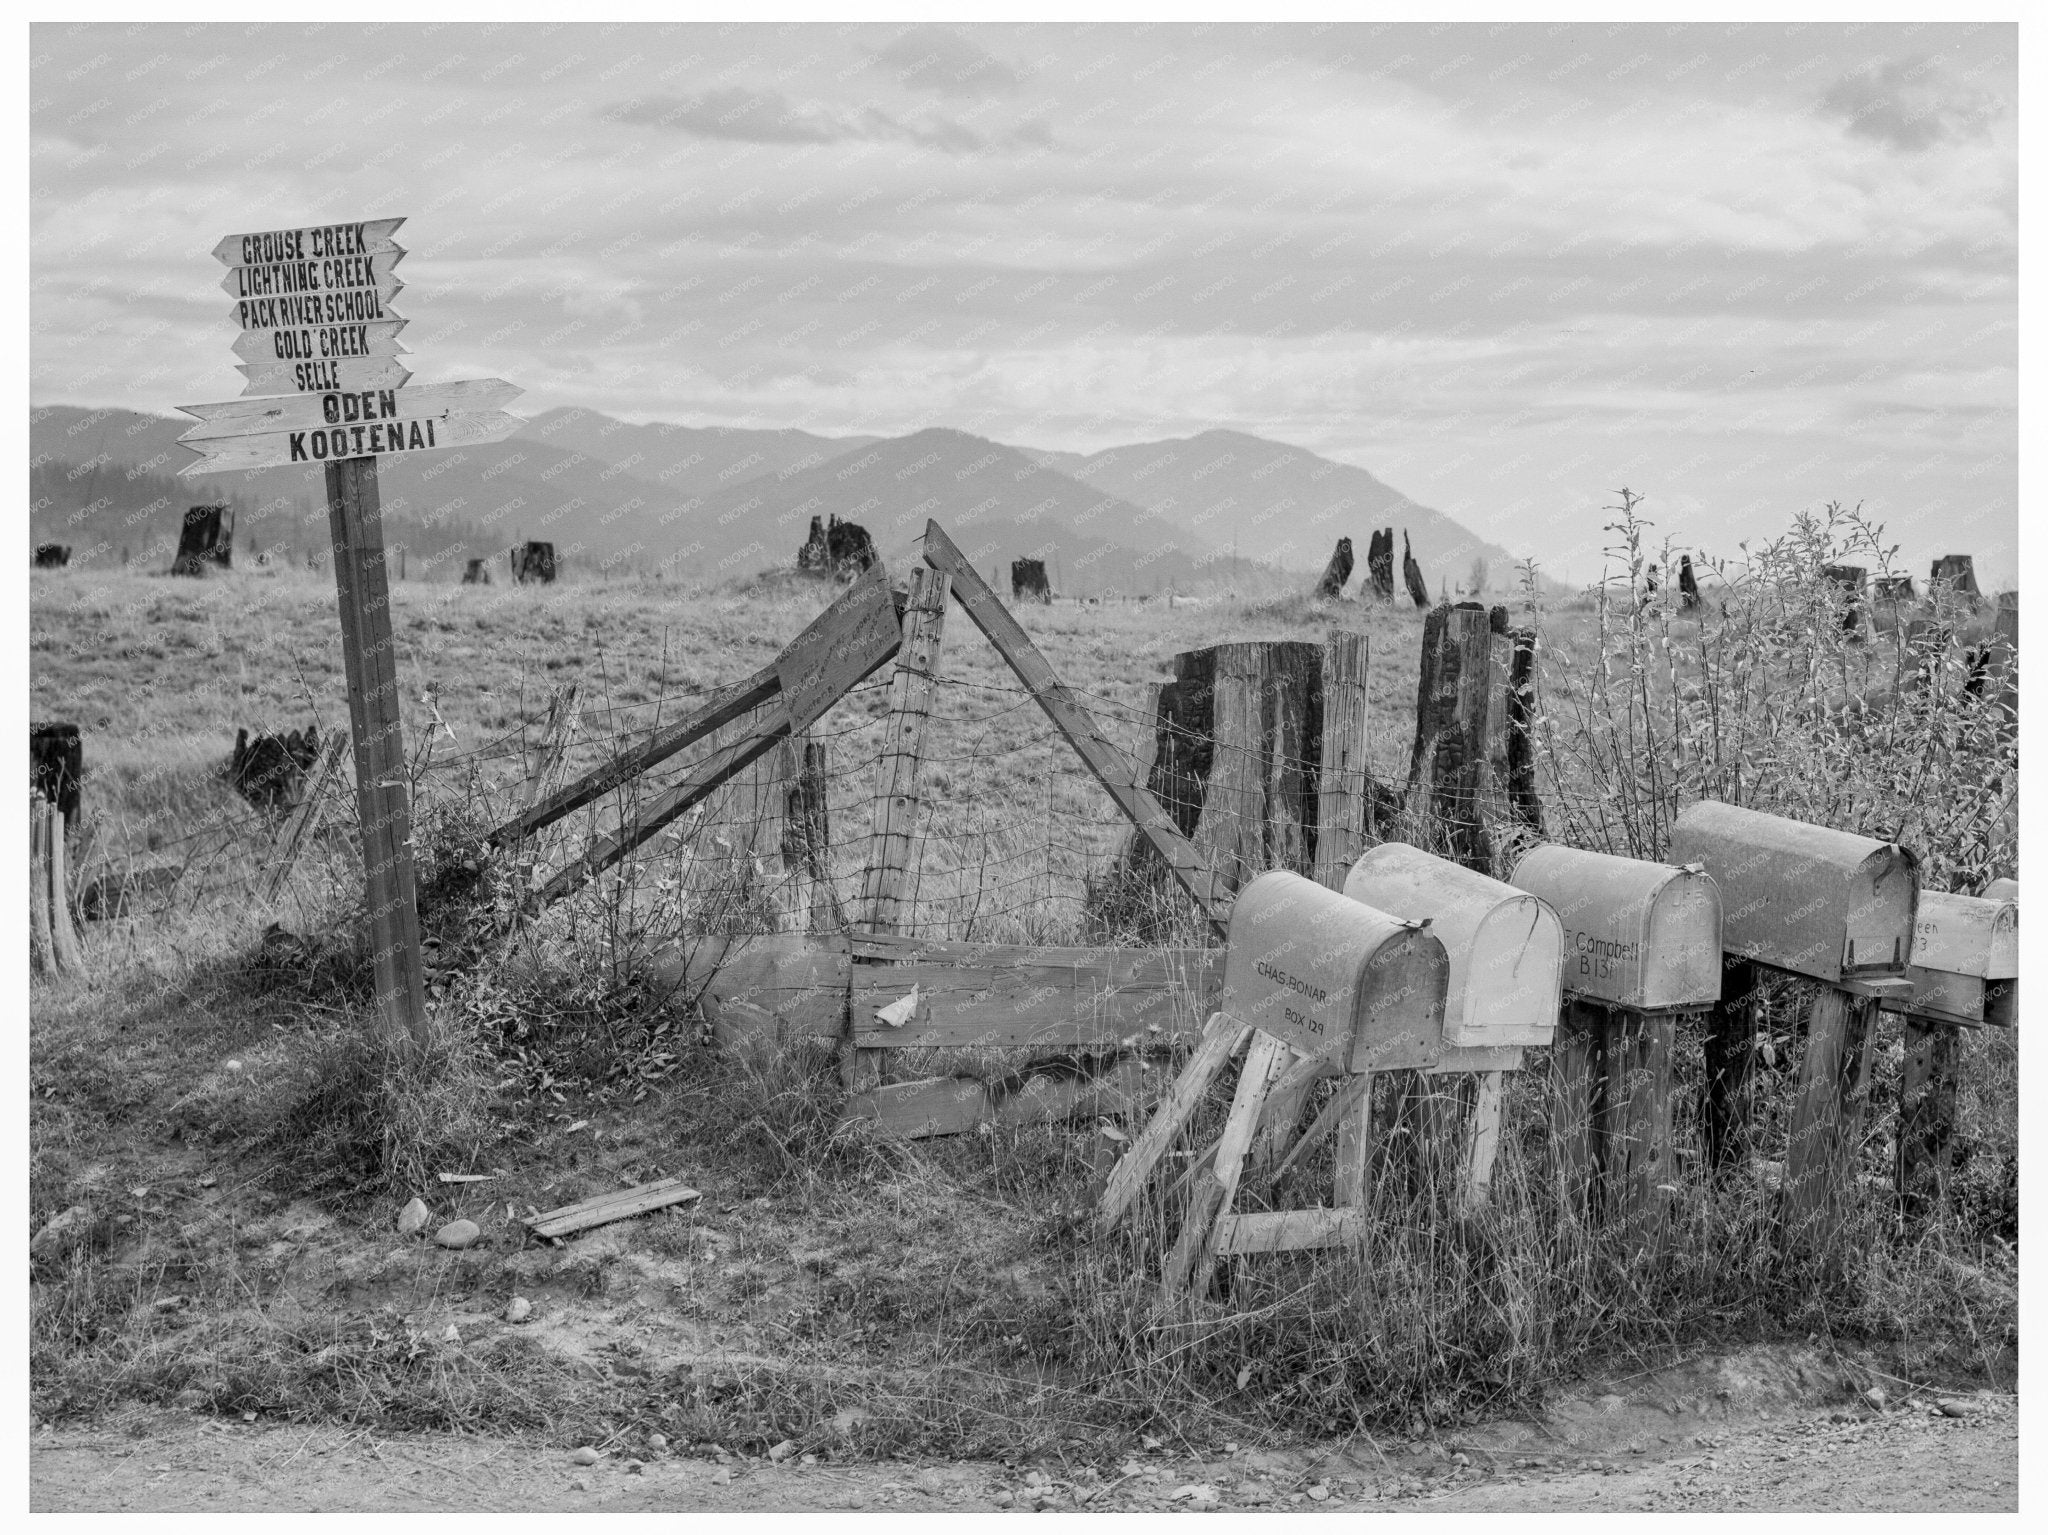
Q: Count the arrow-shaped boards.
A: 7